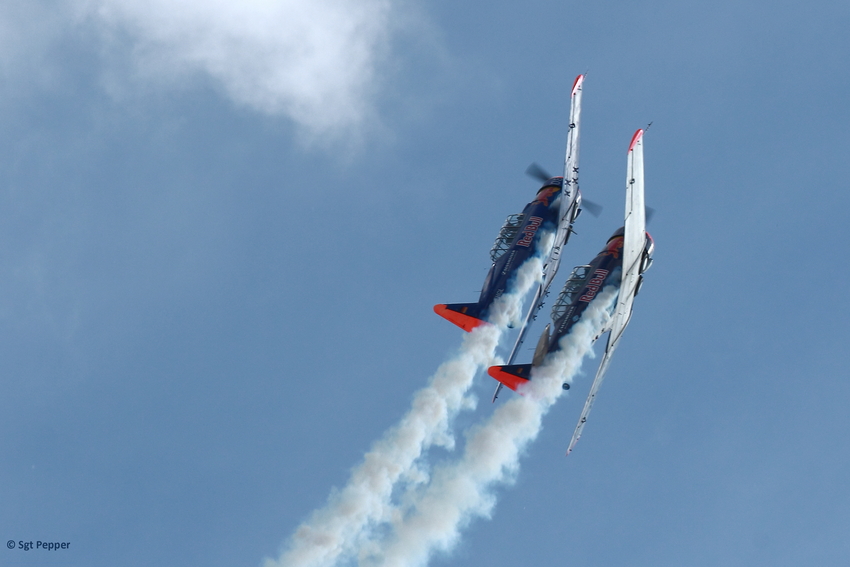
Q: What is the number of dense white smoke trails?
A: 2